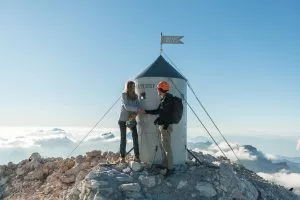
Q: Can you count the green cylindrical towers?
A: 0